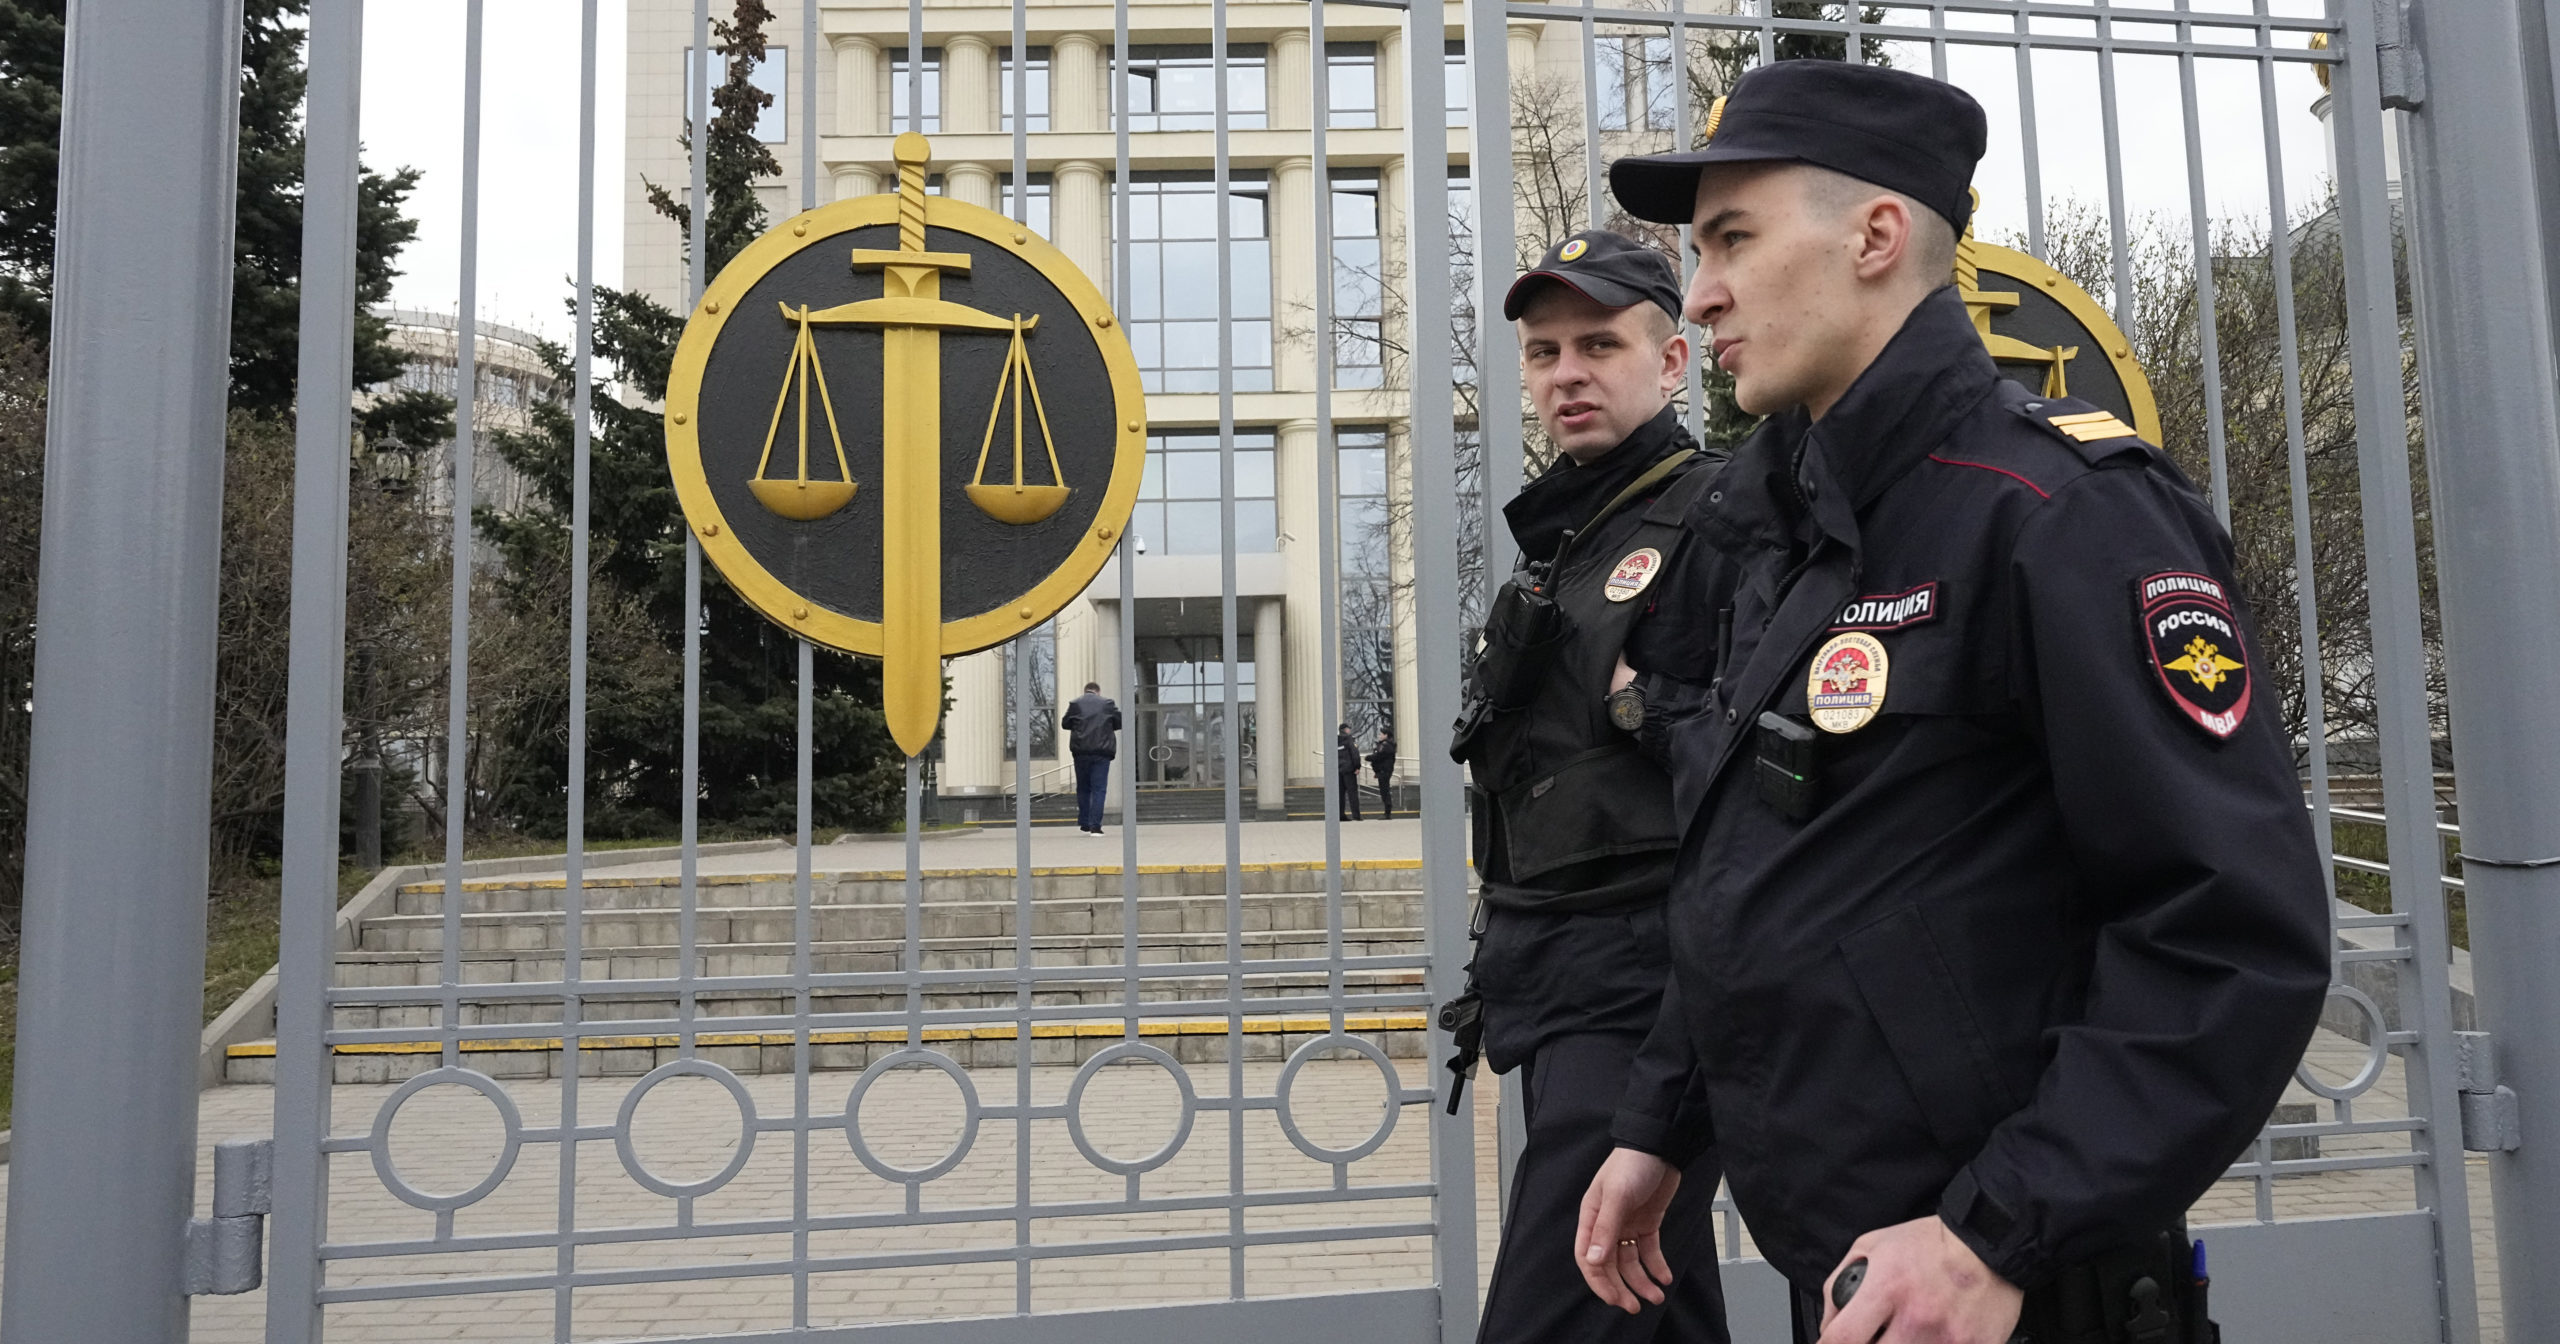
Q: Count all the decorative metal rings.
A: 6